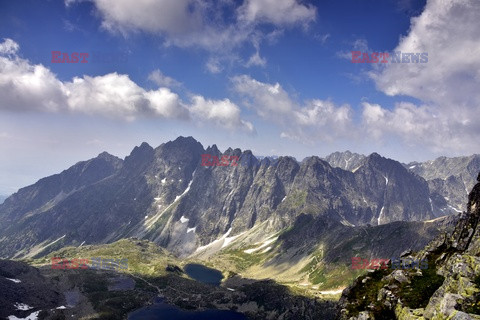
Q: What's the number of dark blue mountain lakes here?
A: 2